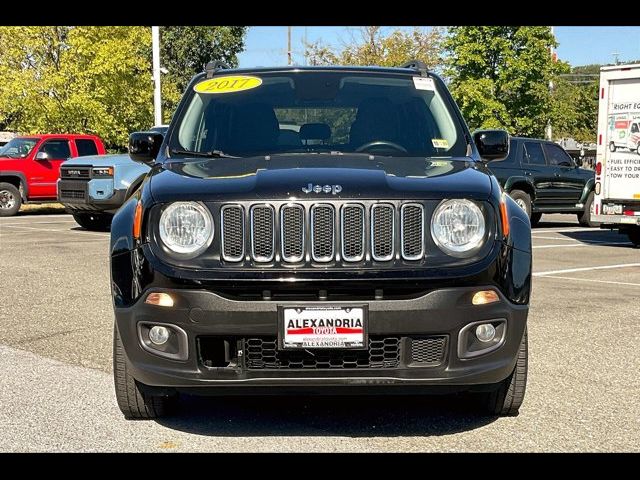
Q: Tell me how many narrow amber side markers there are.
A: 2